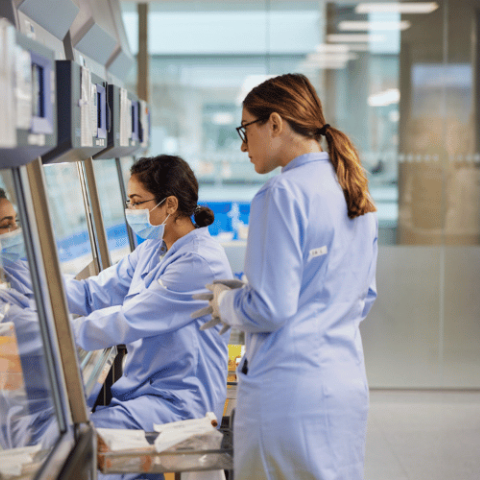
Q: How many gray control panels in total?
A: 4